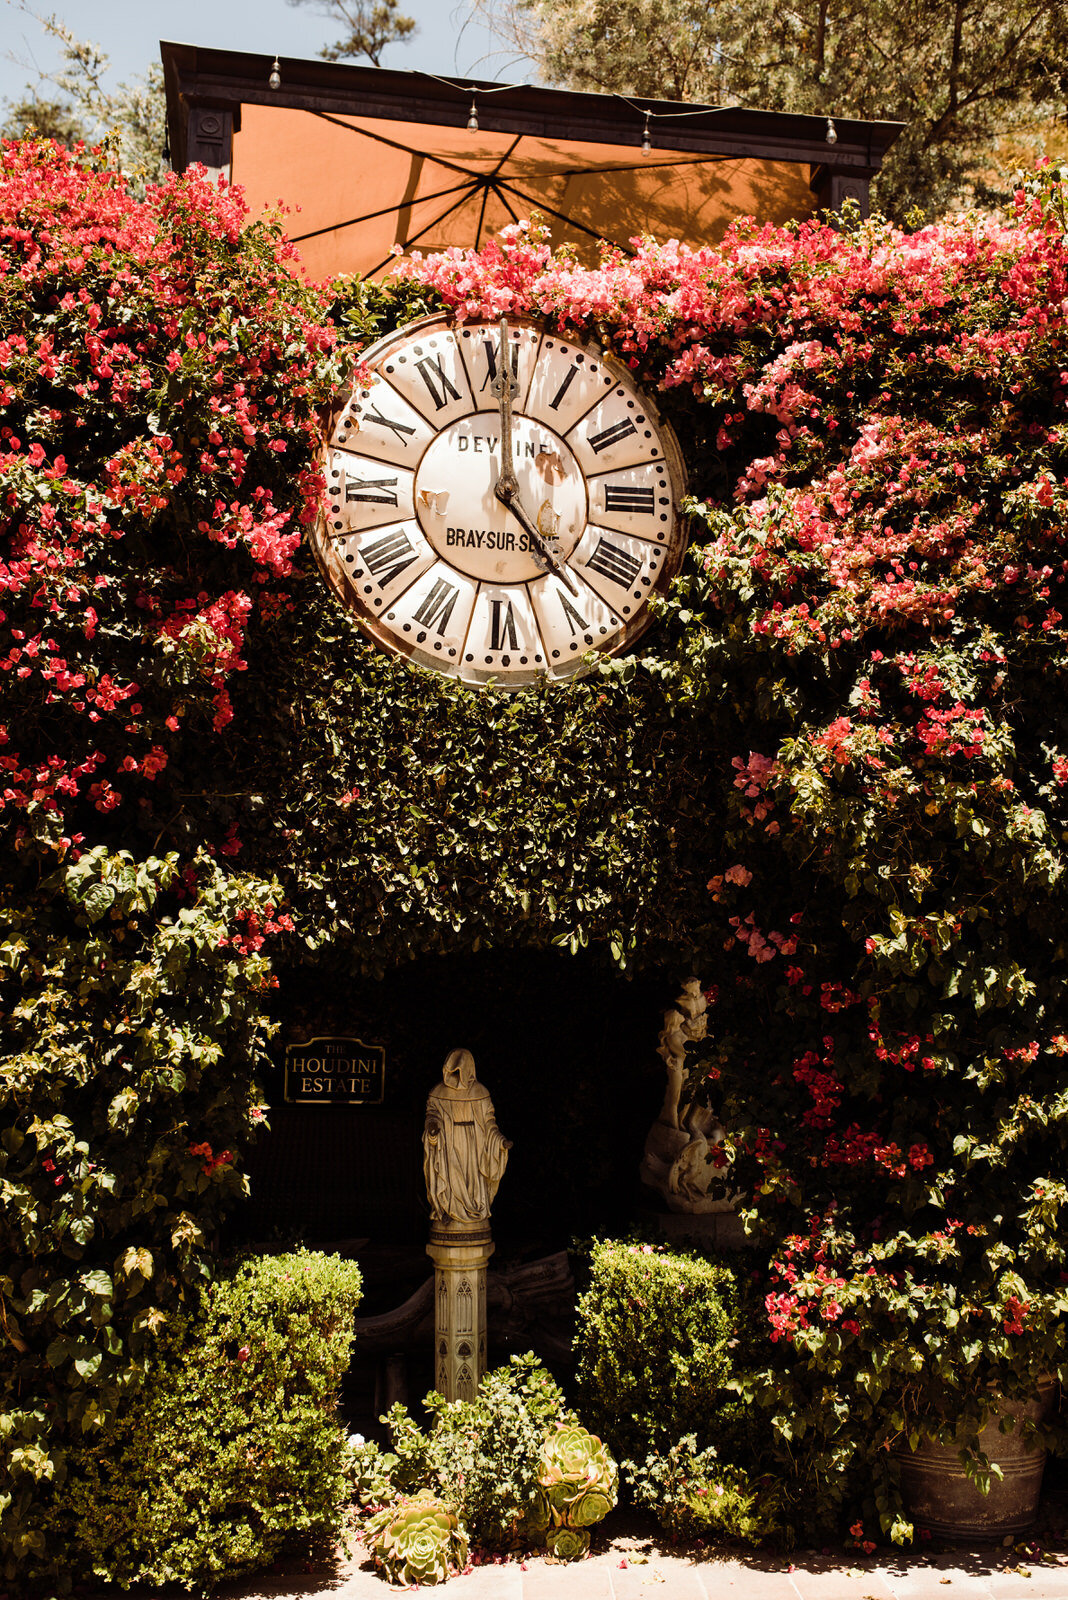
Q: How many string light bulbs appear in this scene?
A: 4